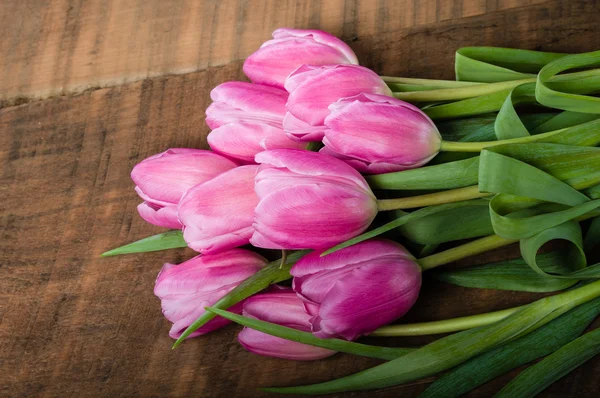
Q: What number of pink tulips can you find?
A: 10